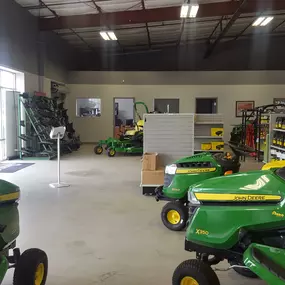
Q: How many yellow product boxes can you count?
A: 3